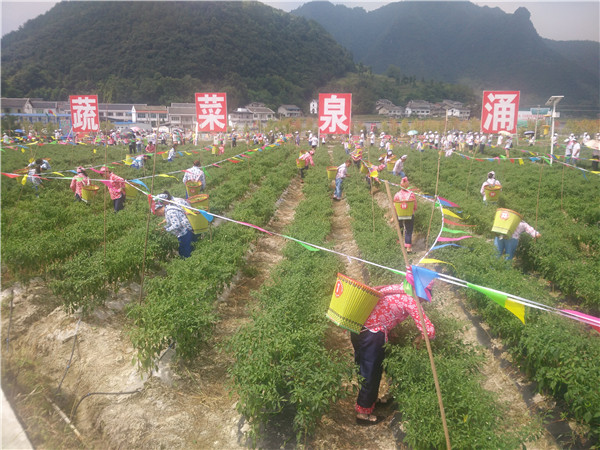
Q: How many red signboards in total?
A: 4